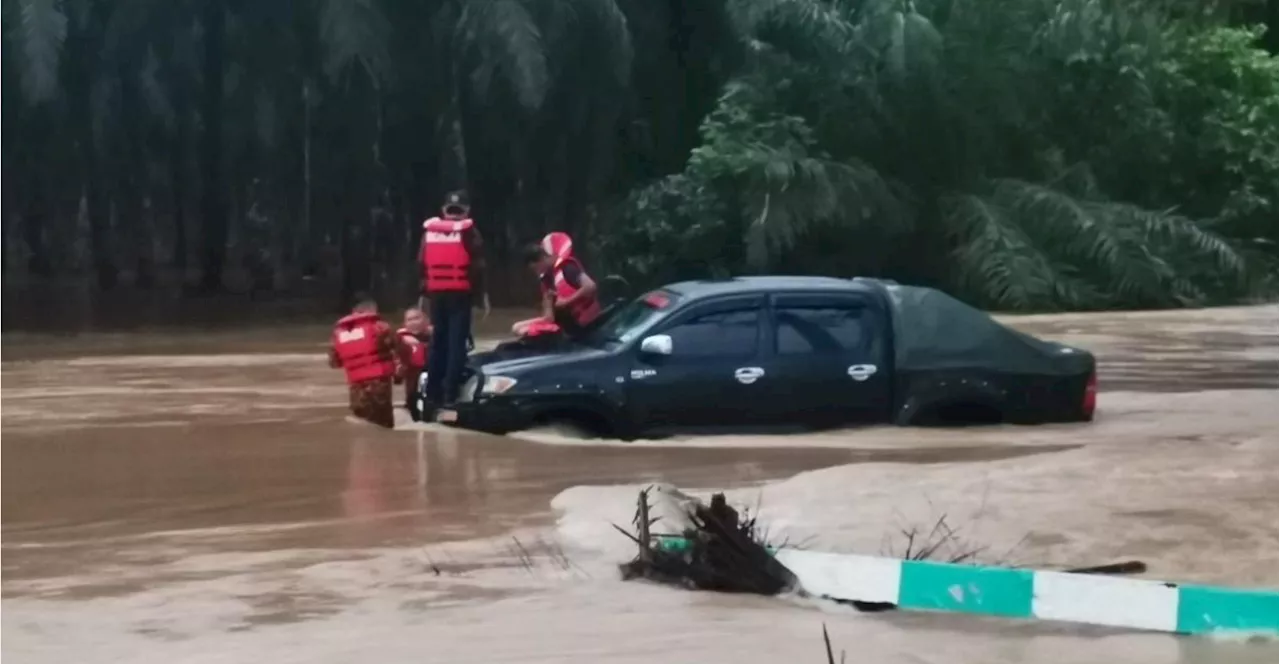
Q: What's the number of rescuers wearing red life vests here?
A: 4